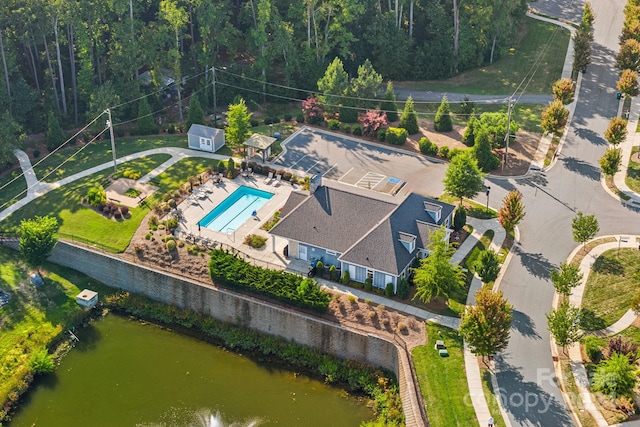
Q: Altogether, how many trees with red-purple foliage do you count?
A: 2